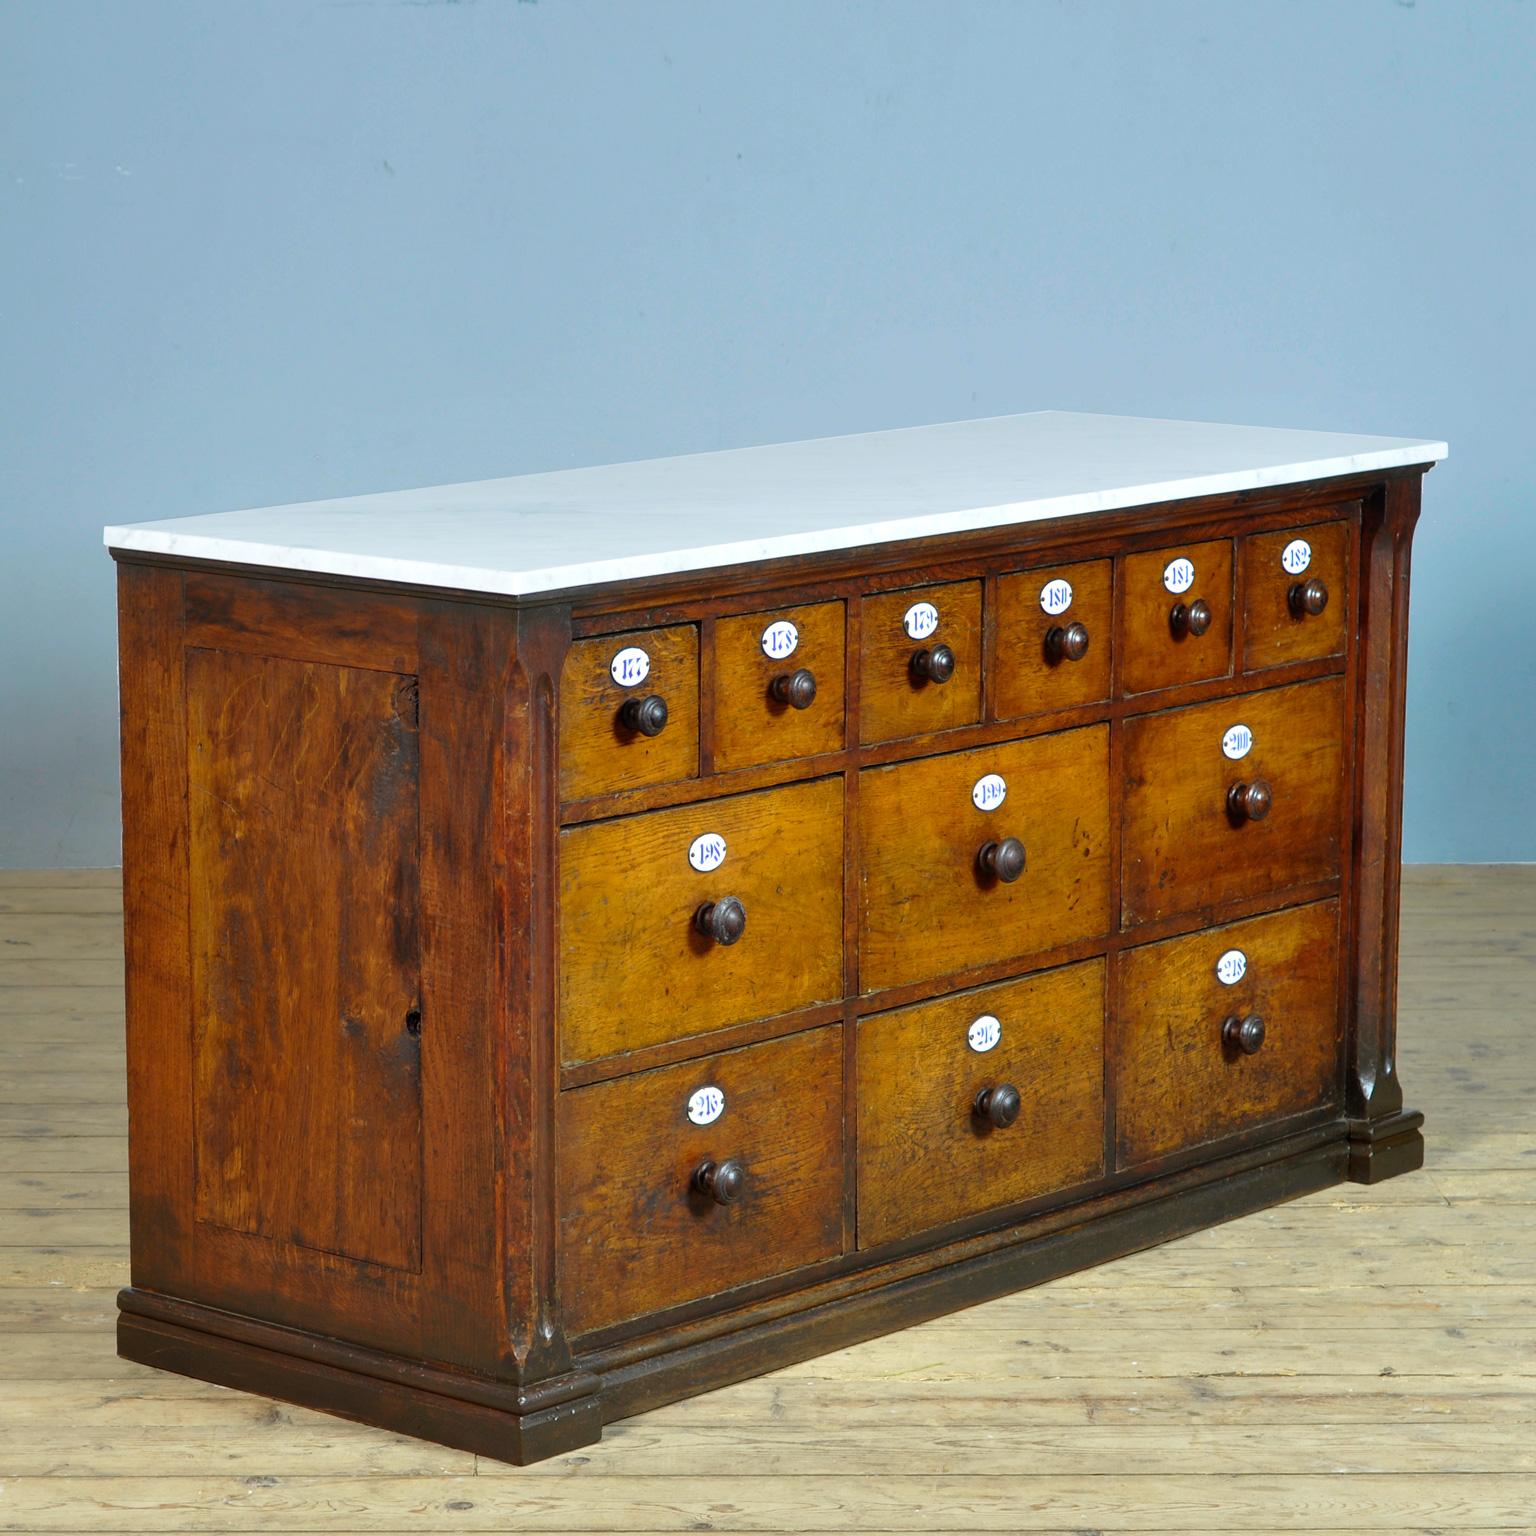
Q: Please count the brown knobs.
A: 12